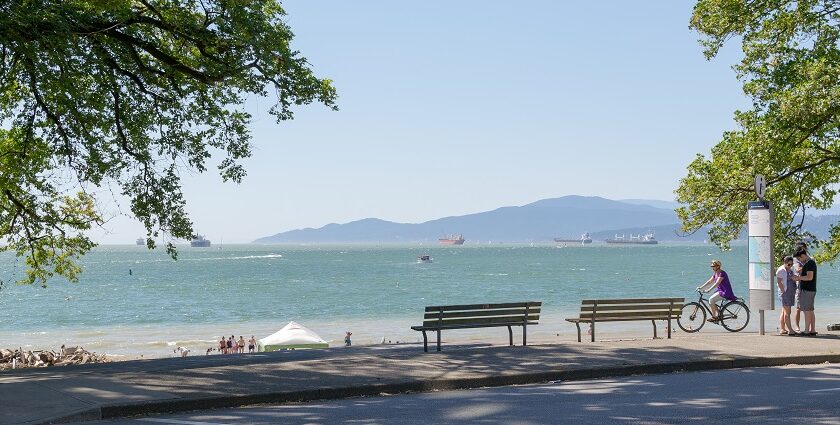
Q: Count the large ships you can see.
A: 5